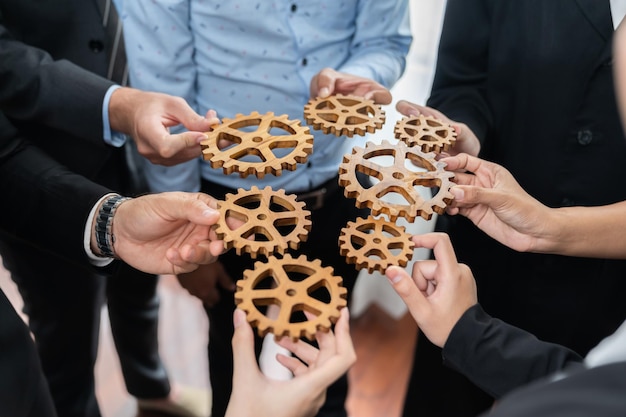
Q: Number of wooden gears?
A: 7